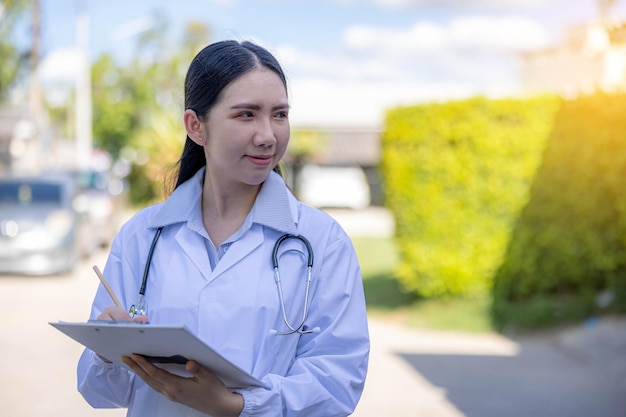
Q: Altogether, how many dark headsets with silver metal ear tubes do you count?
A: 1